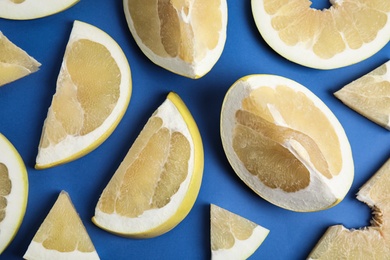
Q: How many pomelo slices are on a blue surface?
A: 12